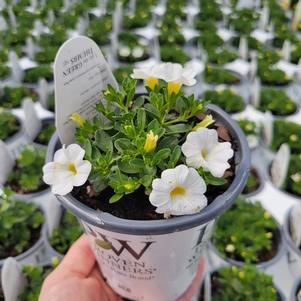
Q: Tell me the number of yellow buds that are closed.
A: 3